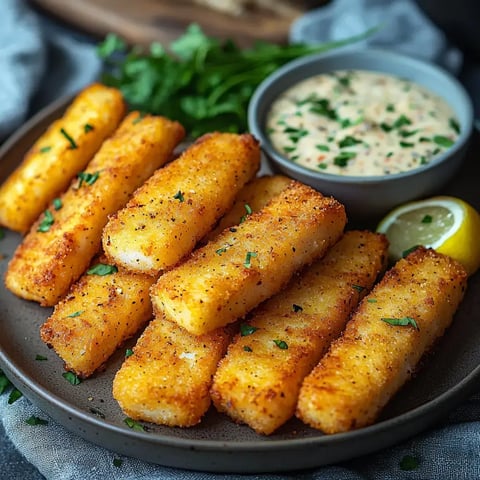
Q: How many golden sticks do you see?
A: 9